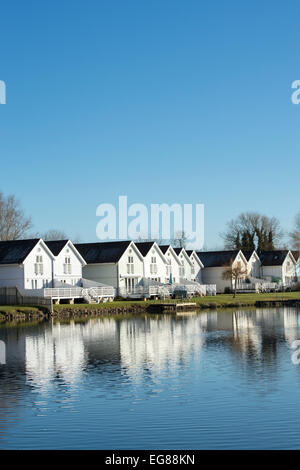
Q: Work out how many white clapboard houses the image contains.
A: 10